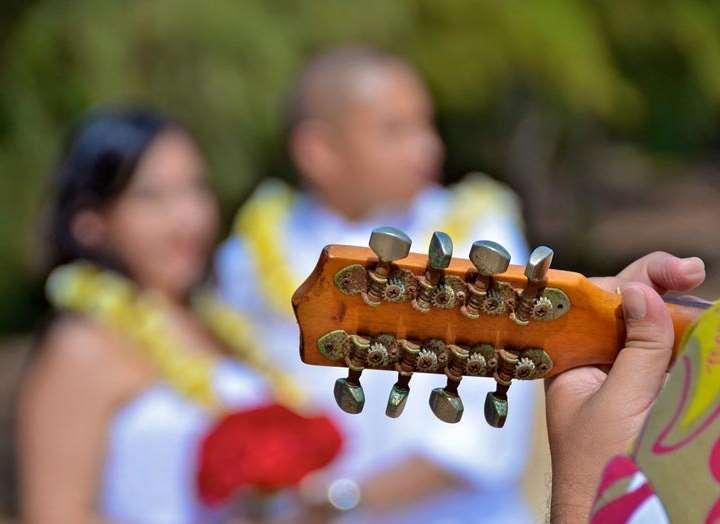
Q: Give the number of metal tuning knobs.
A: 8